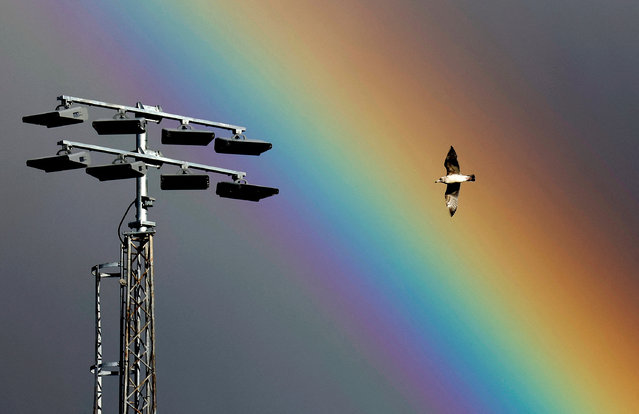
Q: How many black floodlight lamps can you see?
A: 8